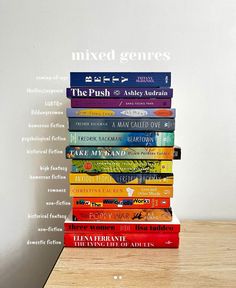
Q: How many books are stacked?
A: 14